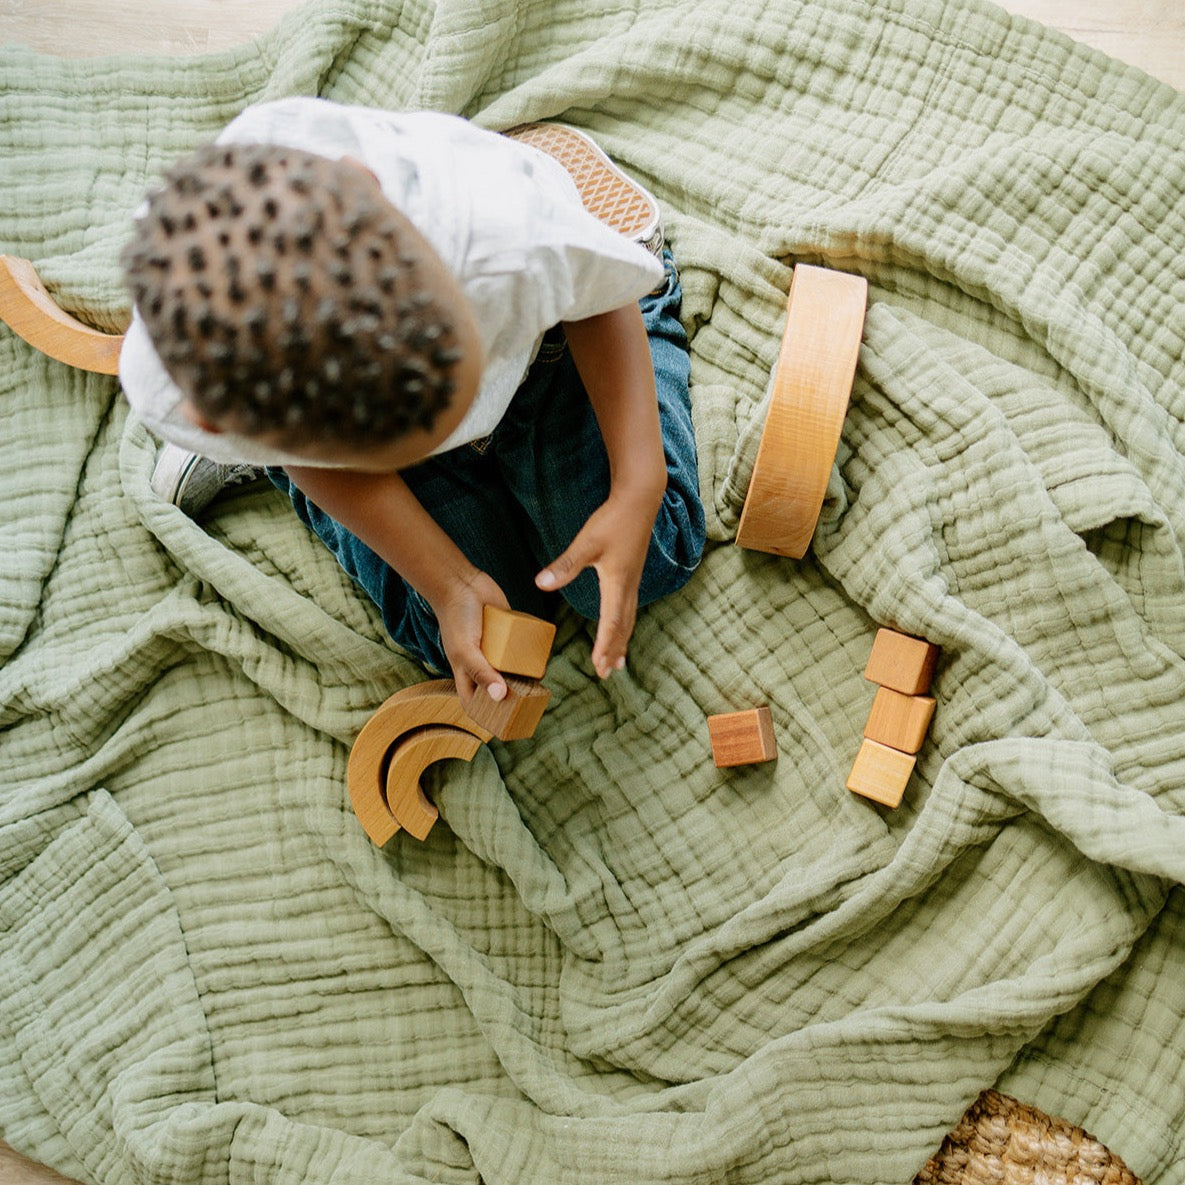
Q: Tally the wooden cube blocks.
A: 6